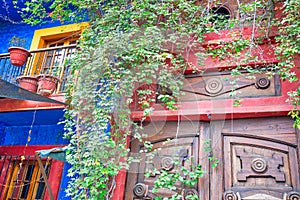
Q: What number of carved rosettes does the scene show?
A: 8